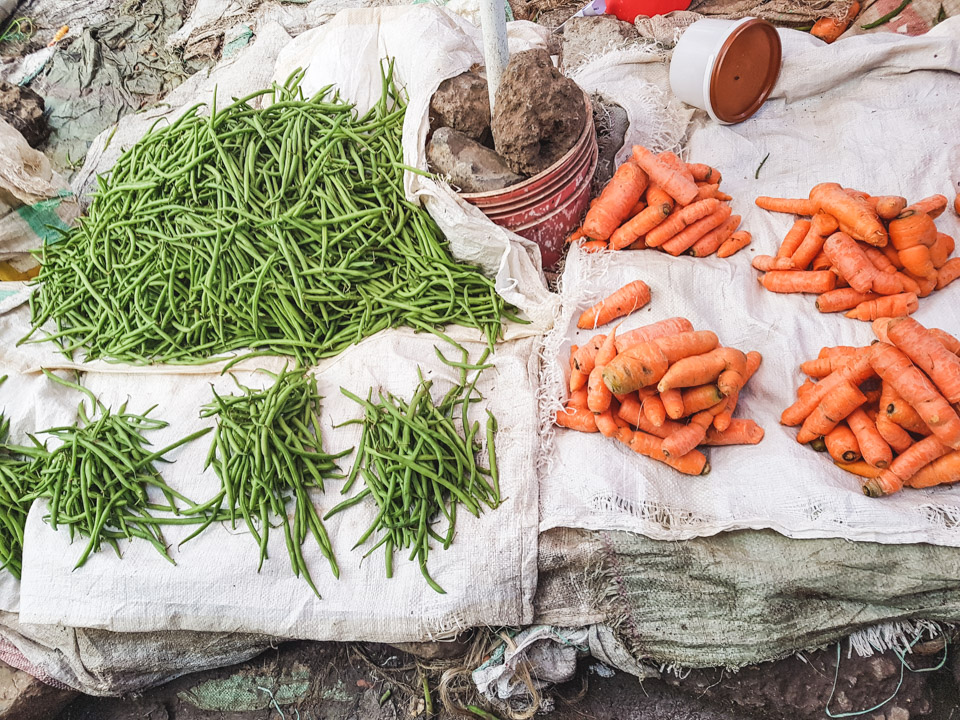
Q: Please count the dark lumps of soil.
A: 3